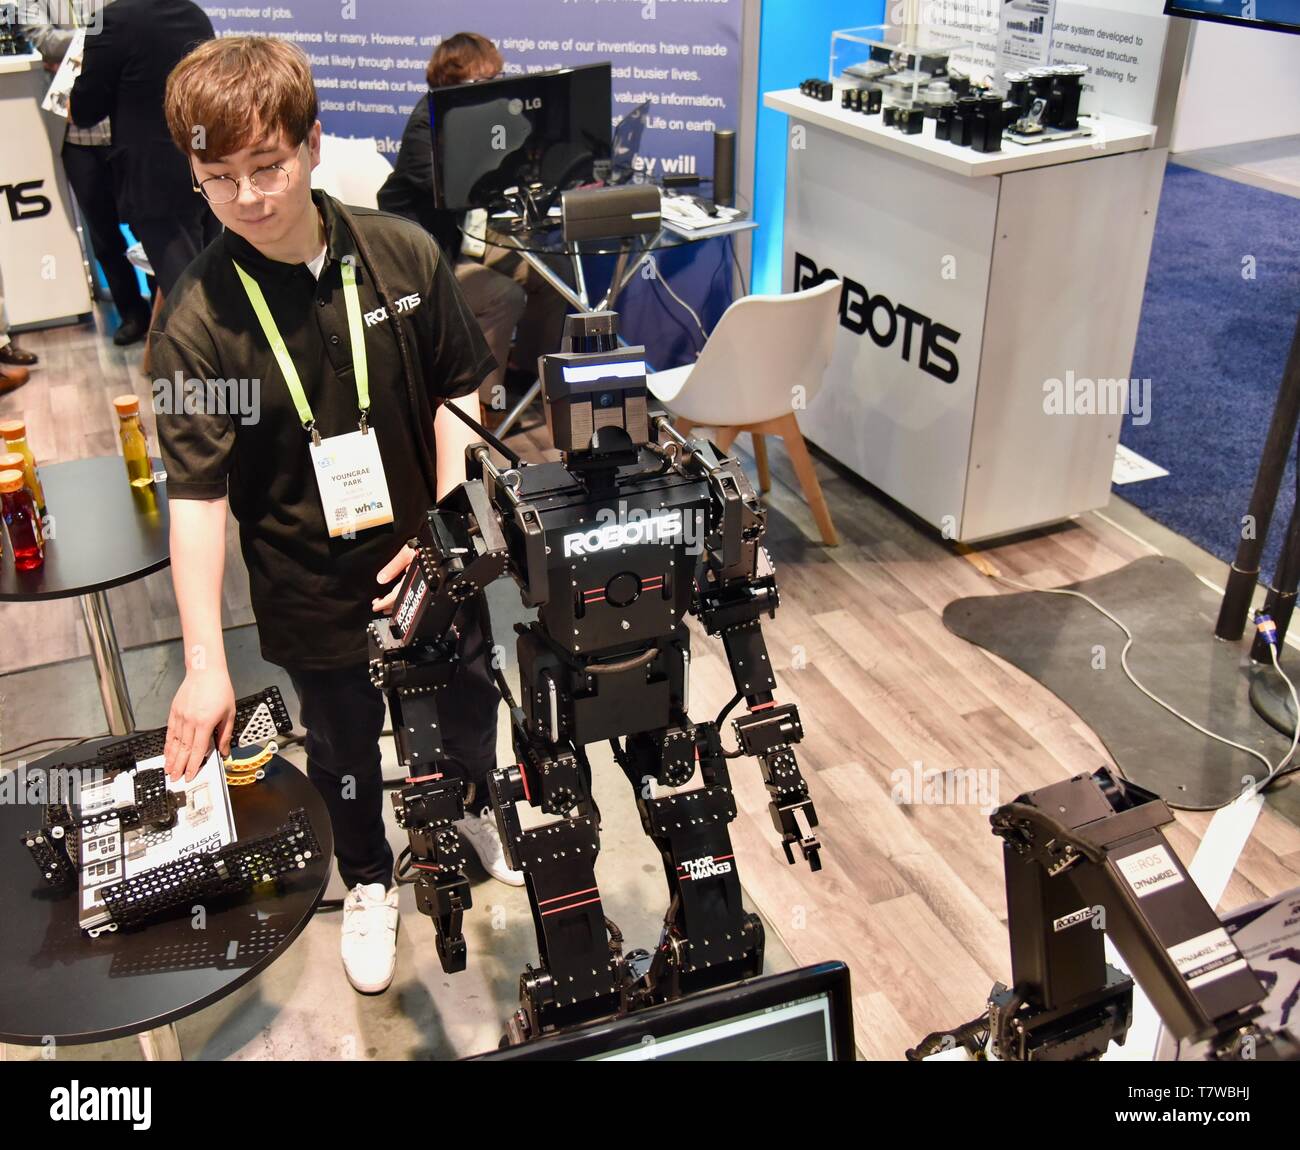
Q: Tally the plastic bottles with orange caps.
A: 4